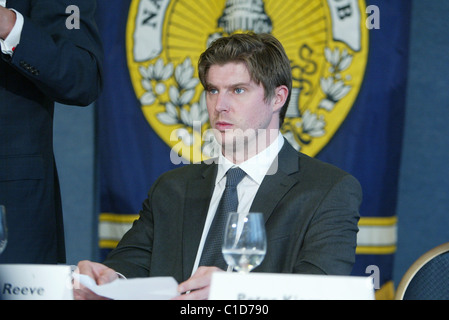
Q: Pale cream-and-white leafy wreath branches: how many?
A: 2